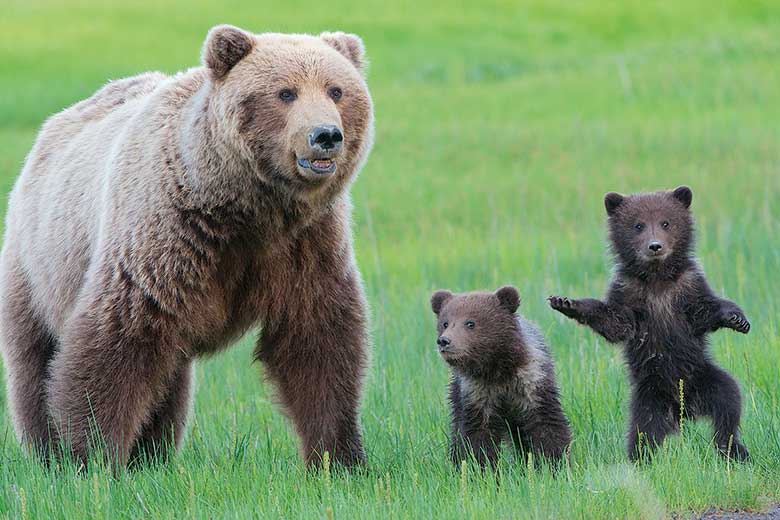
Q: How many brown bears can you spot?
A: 3